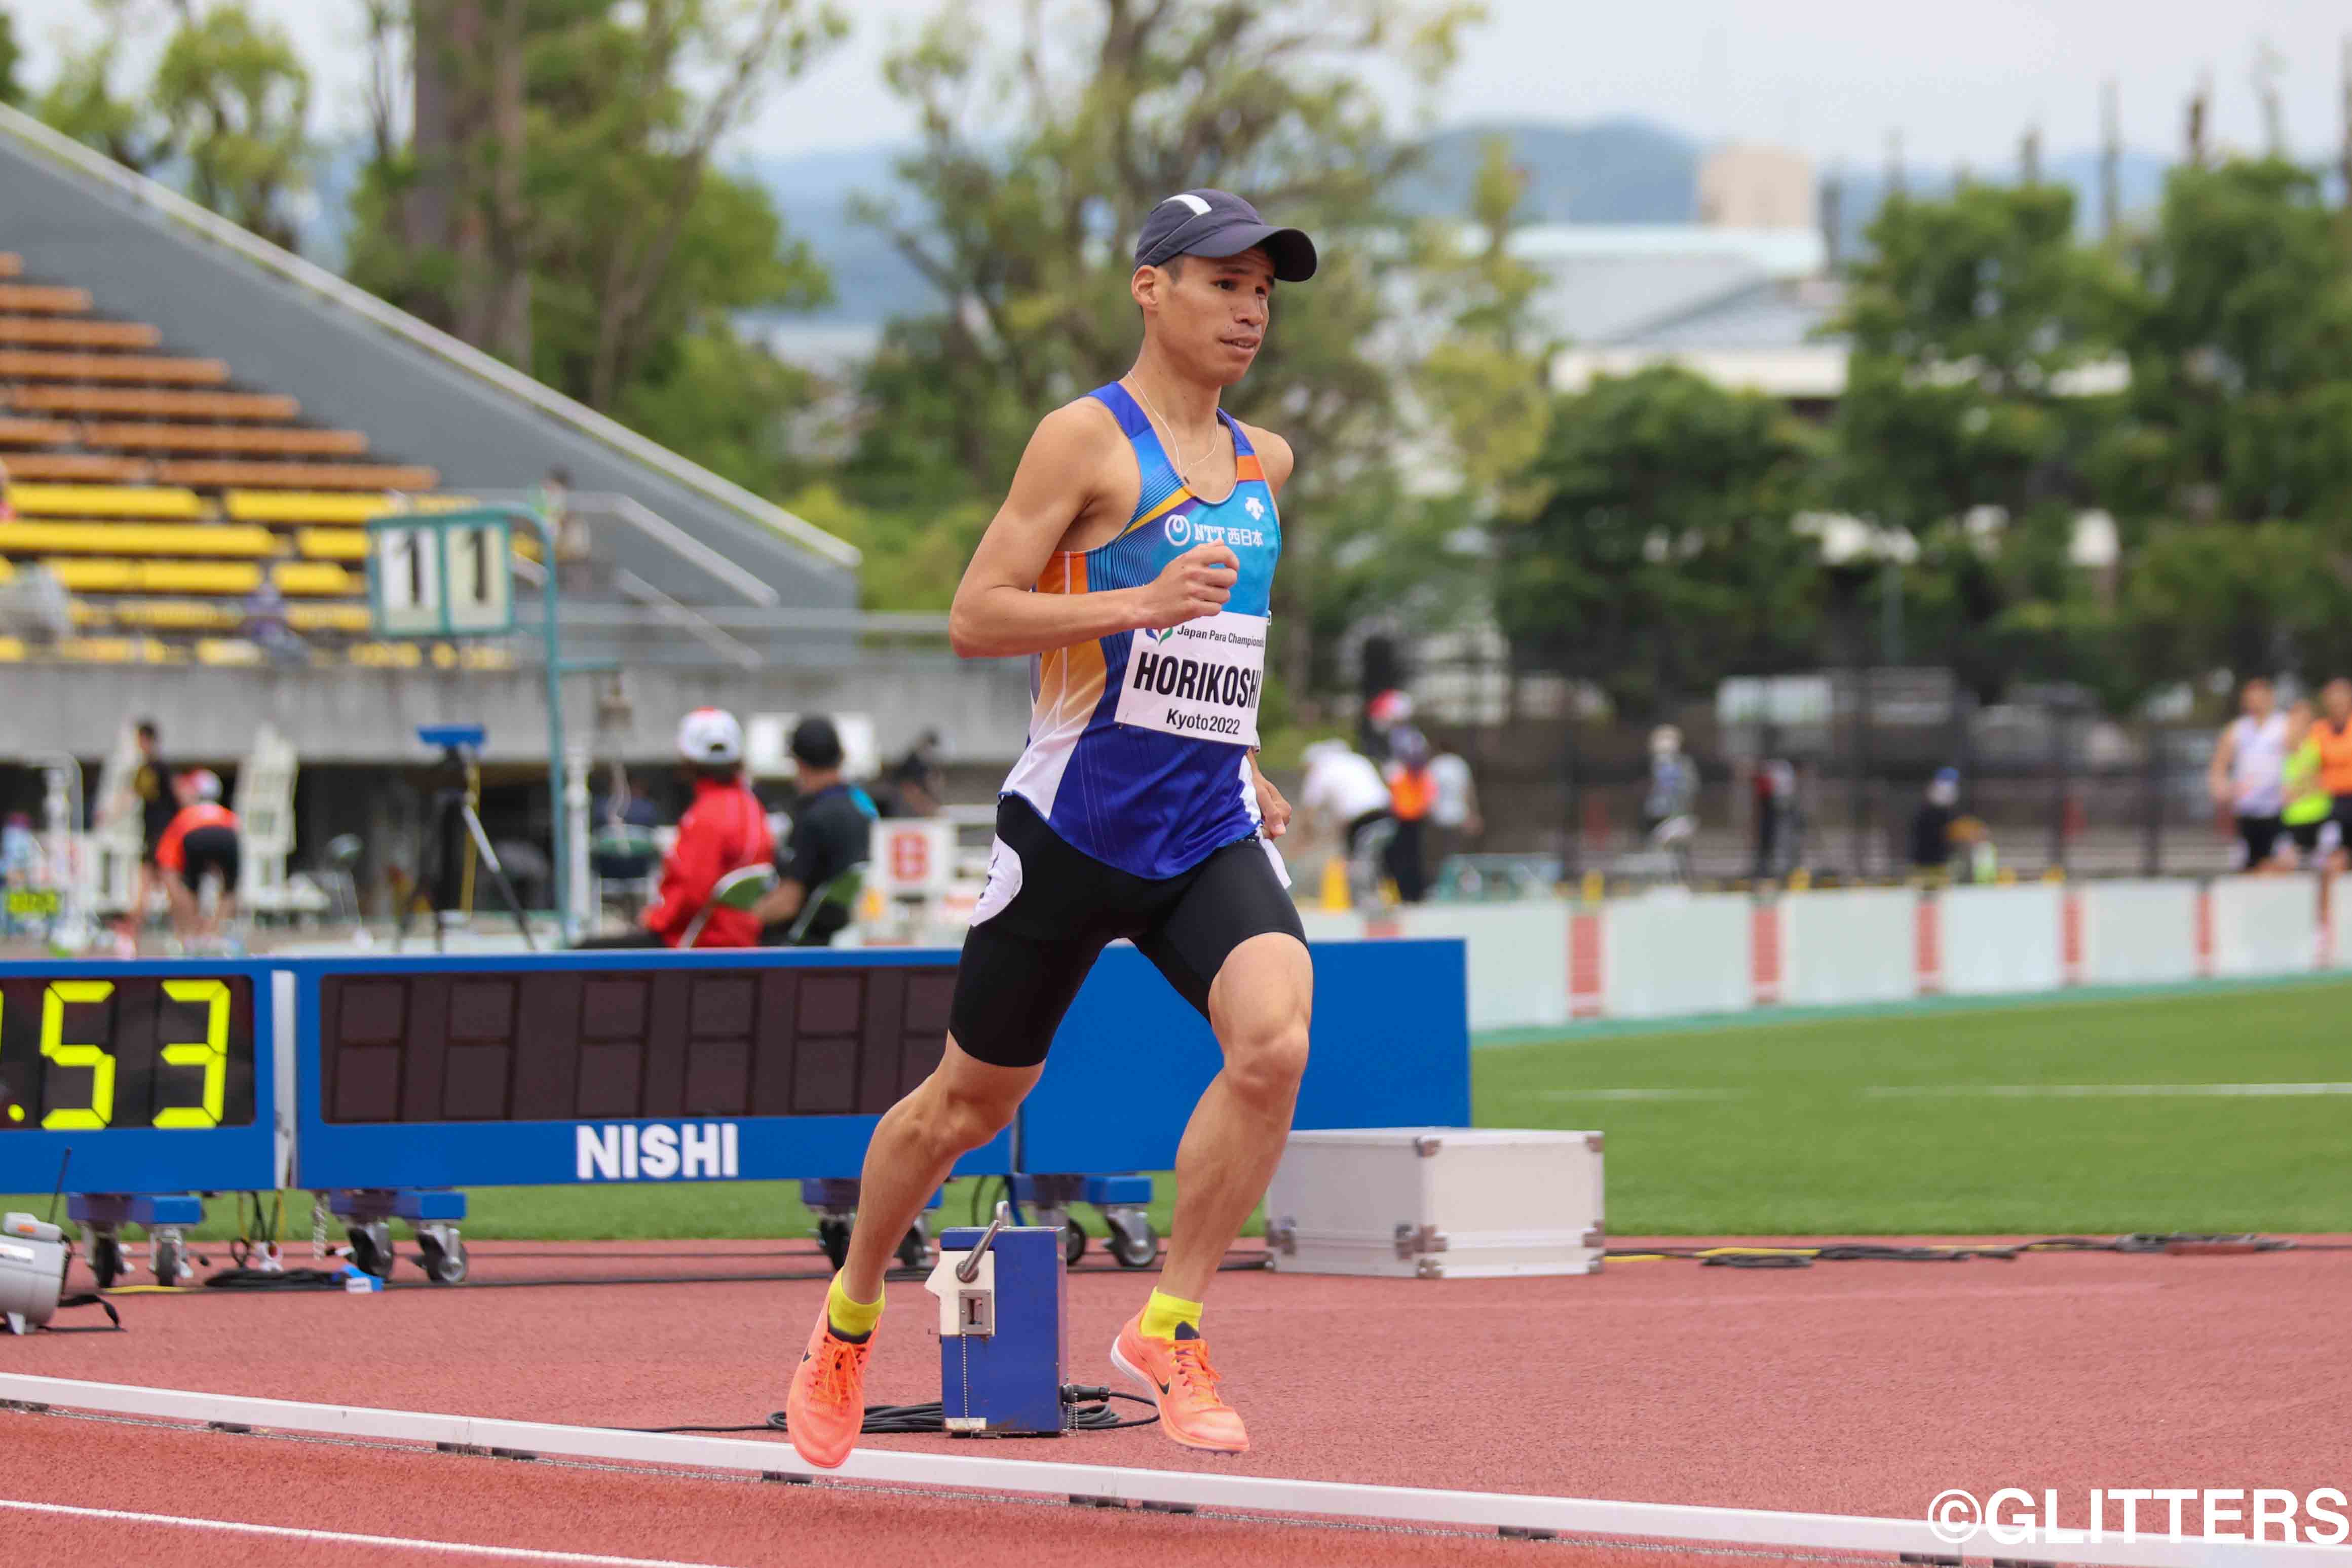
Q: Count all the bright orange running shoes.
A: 2